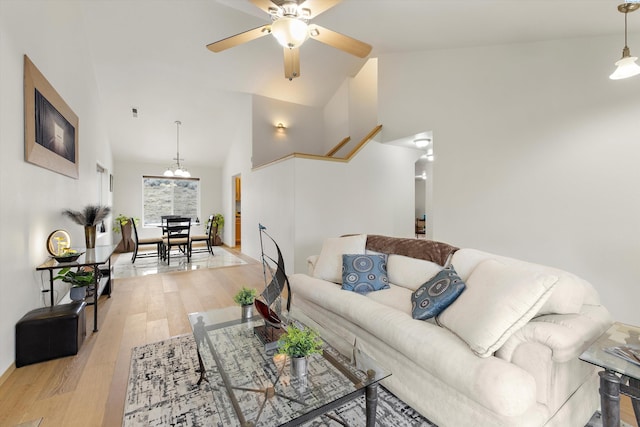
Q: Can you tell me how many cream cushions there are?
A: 2